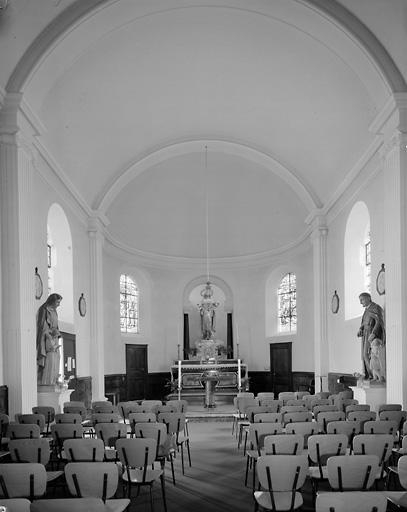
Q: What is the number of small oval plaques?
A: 4